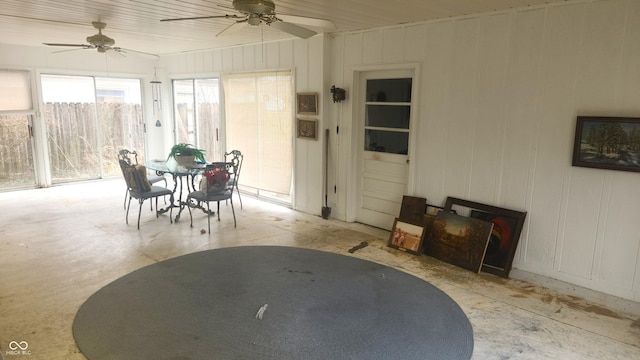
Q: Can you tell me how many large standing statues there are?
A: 0